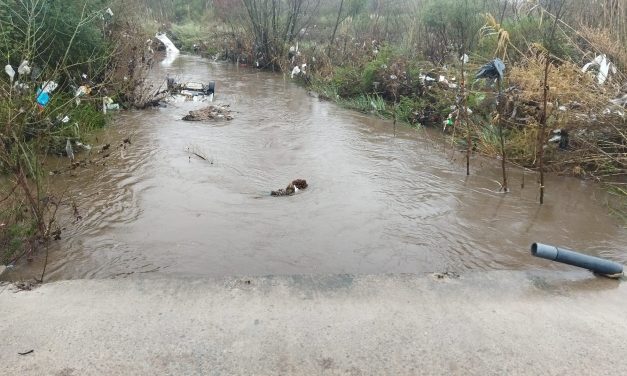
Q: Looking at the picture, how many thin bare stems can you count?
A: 3